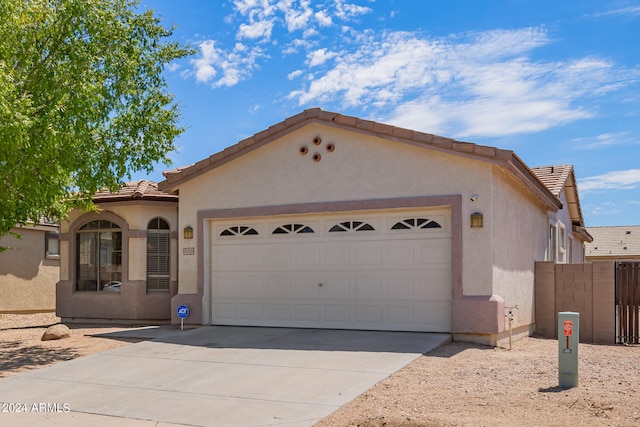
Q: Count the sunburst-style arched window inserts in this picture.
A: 4